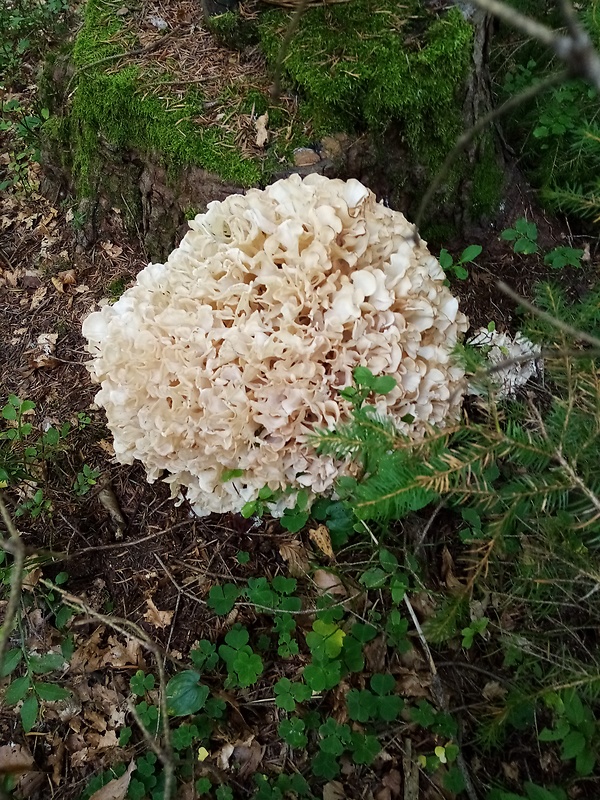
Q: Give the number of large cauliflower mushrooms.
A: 1